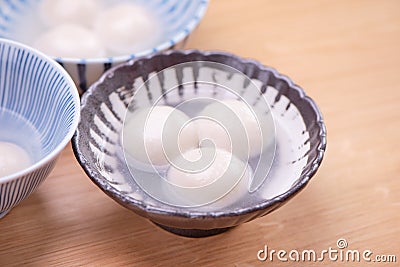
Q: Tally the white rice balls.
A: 7